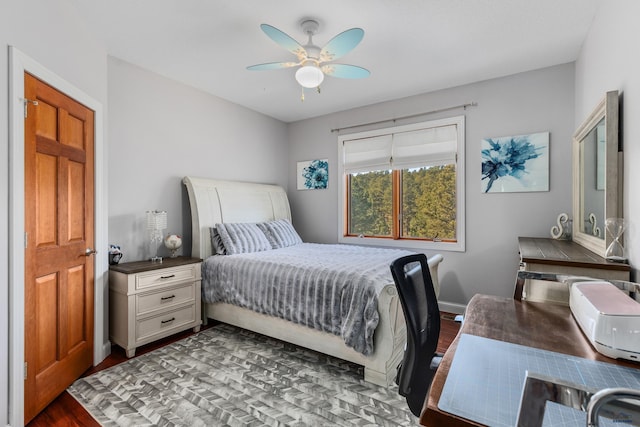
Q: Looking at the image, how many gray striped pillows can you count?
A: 2